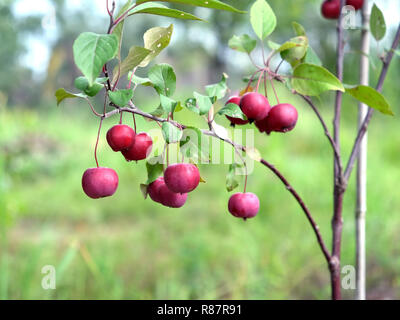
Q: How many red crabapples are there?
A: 12